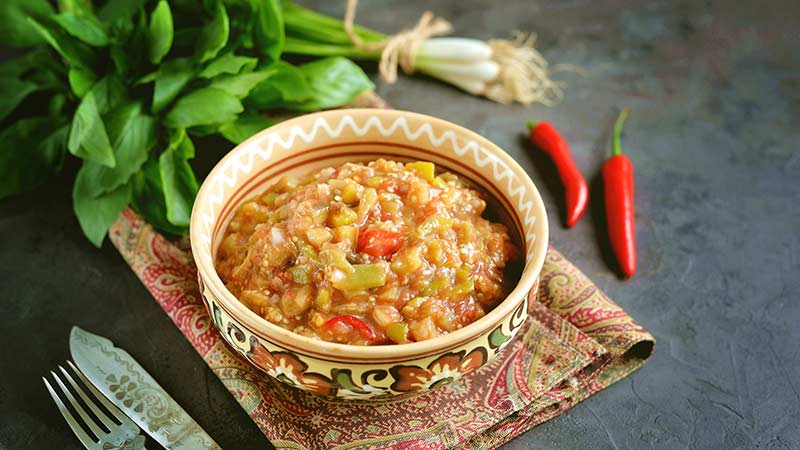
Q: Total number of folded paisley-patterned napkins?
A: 1